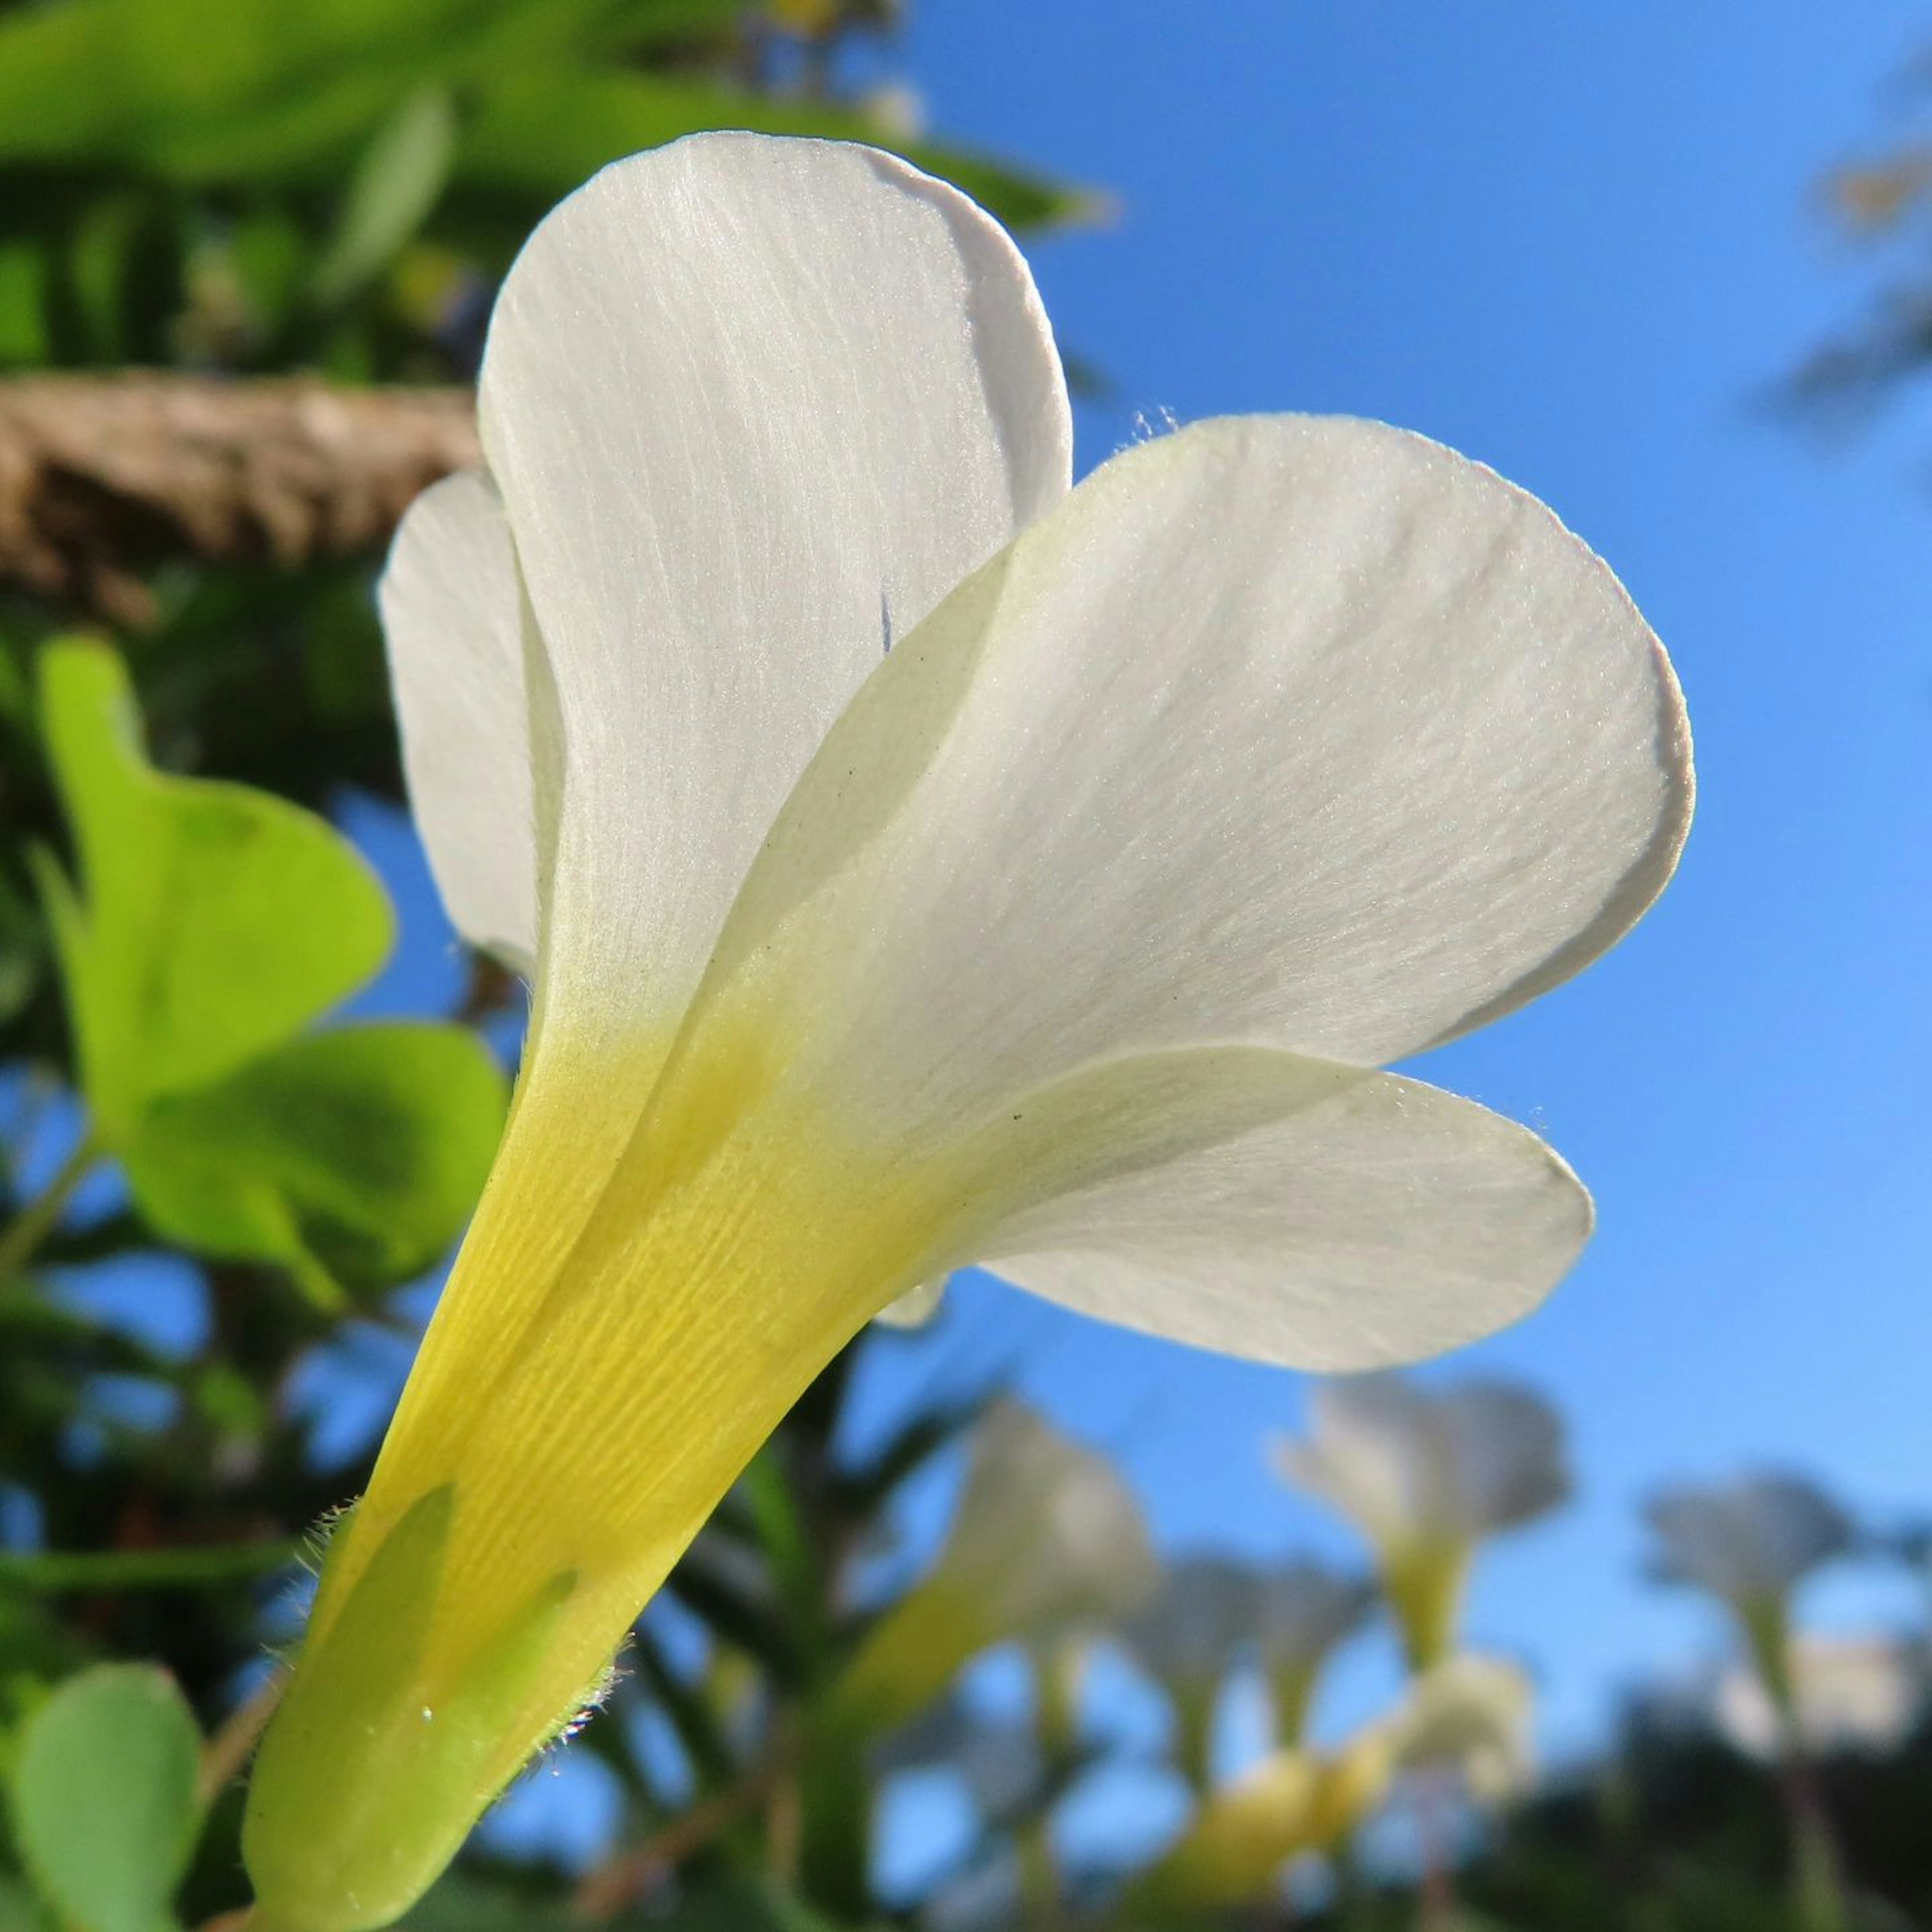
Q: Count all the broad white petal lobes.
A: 4